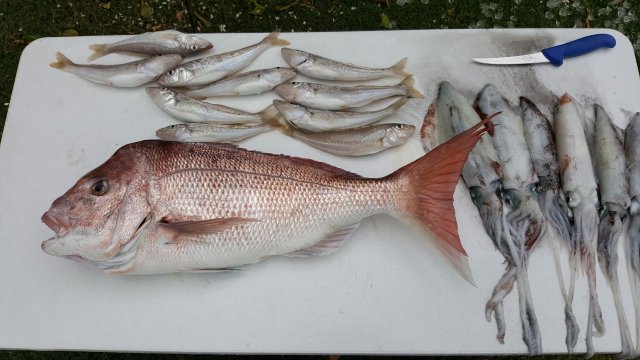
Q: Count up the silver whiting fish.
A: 10